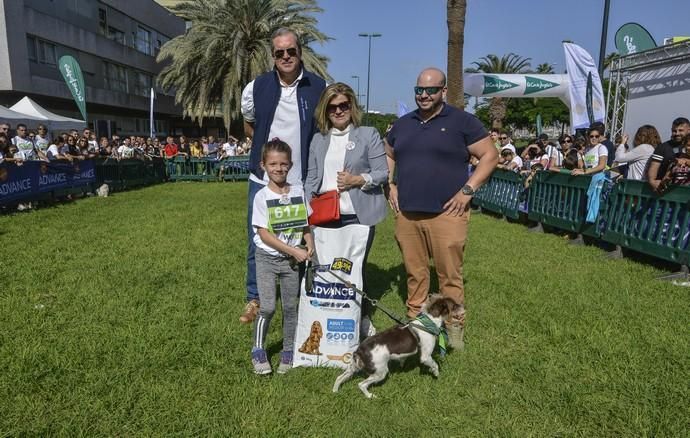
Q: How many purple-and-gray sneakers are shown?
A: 2